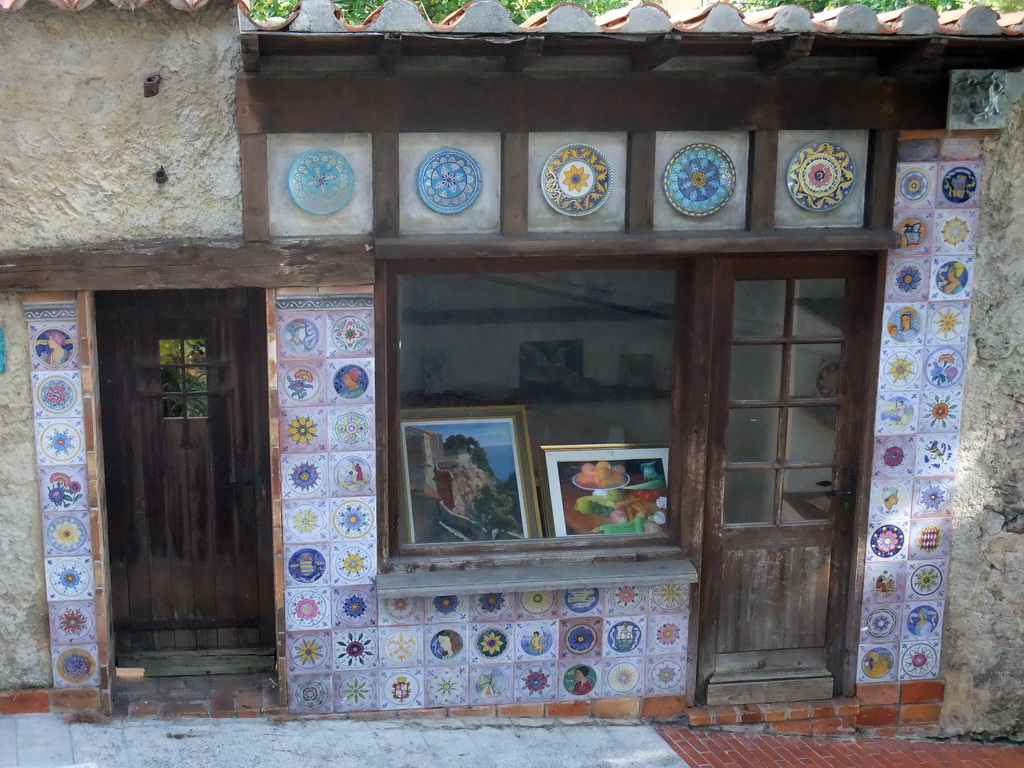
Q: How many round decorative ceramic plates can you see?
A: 5